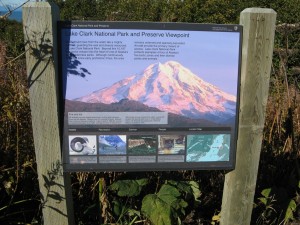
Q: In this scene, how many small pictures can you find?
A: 5